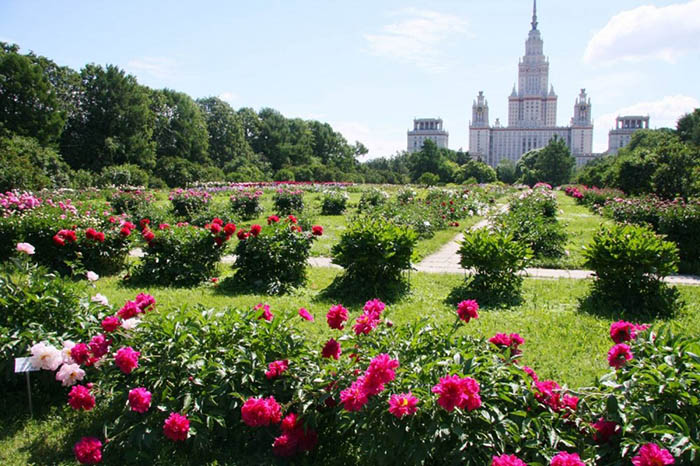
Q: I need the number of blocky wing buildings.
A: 2